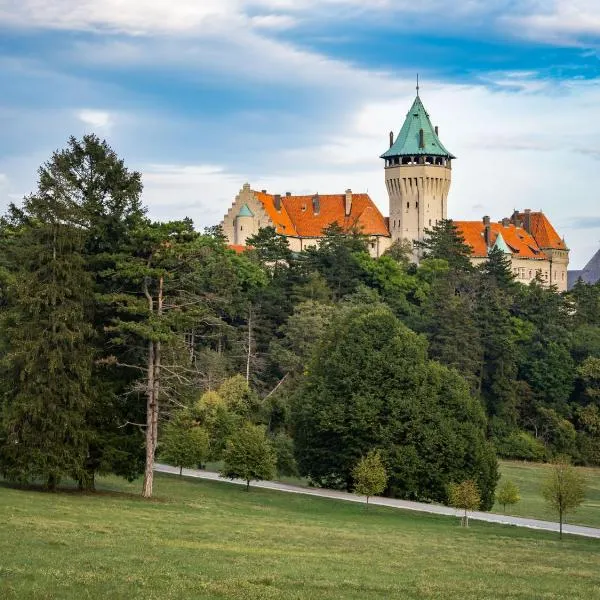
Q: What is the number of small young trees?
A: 6